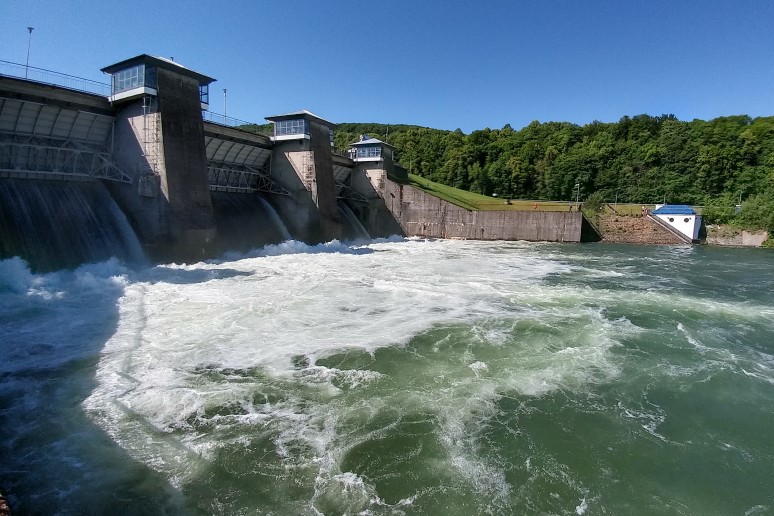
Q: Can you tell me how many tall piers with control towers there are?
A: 3